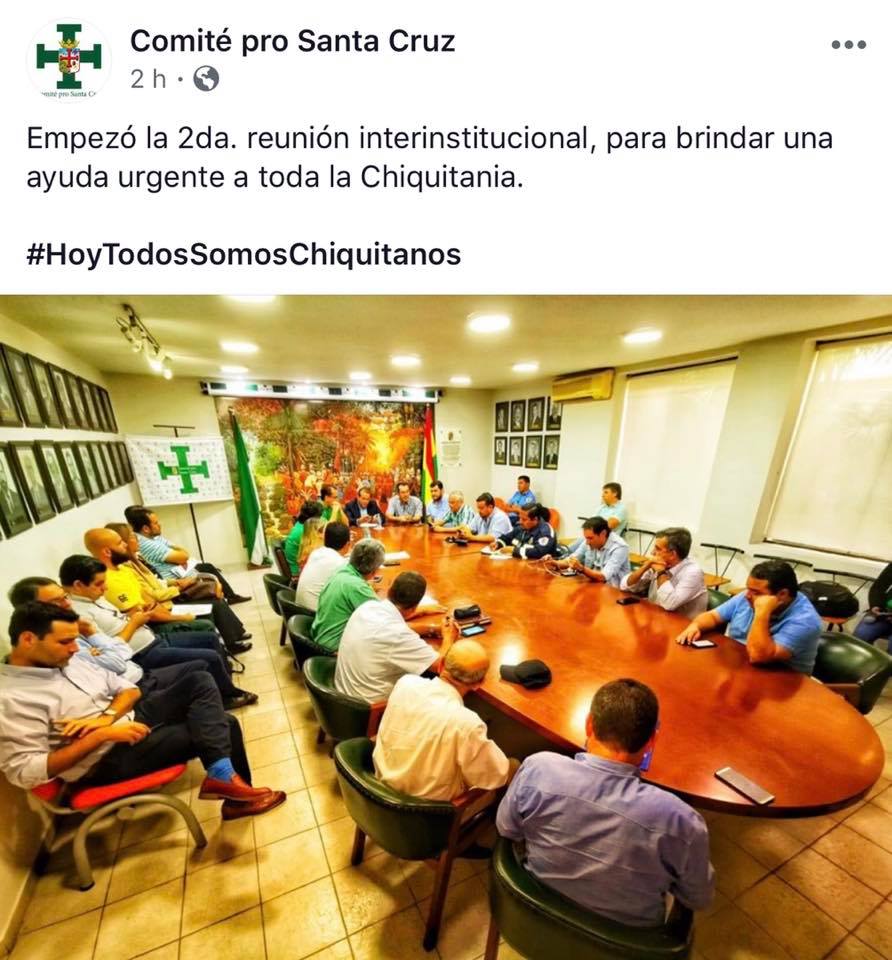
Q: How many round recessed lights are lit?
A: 9